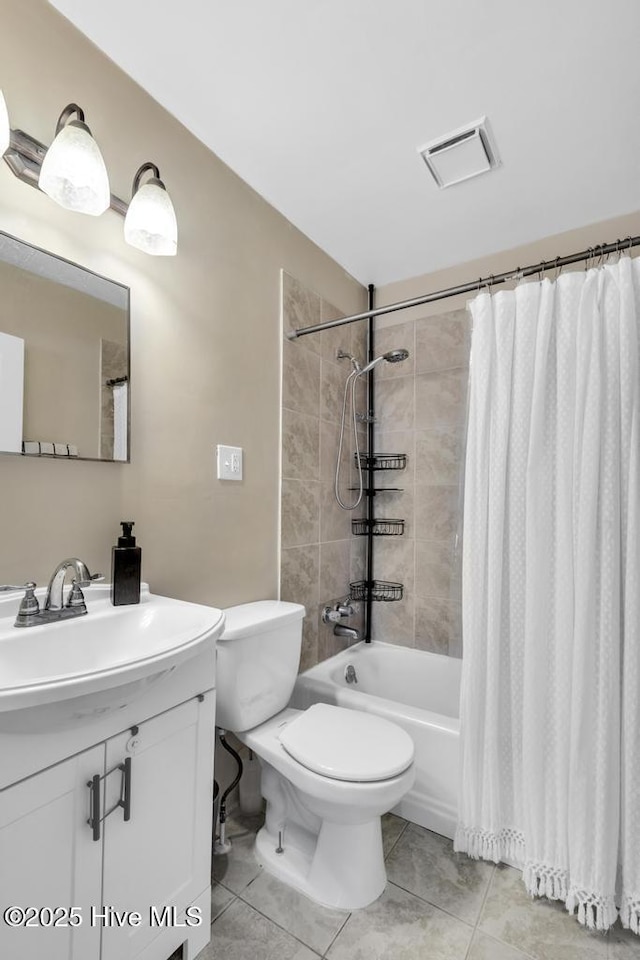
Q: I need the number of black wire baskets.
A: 3